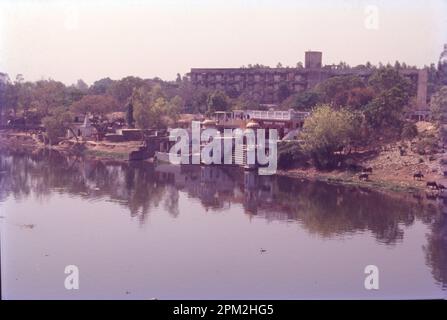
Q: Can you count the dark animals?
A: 5